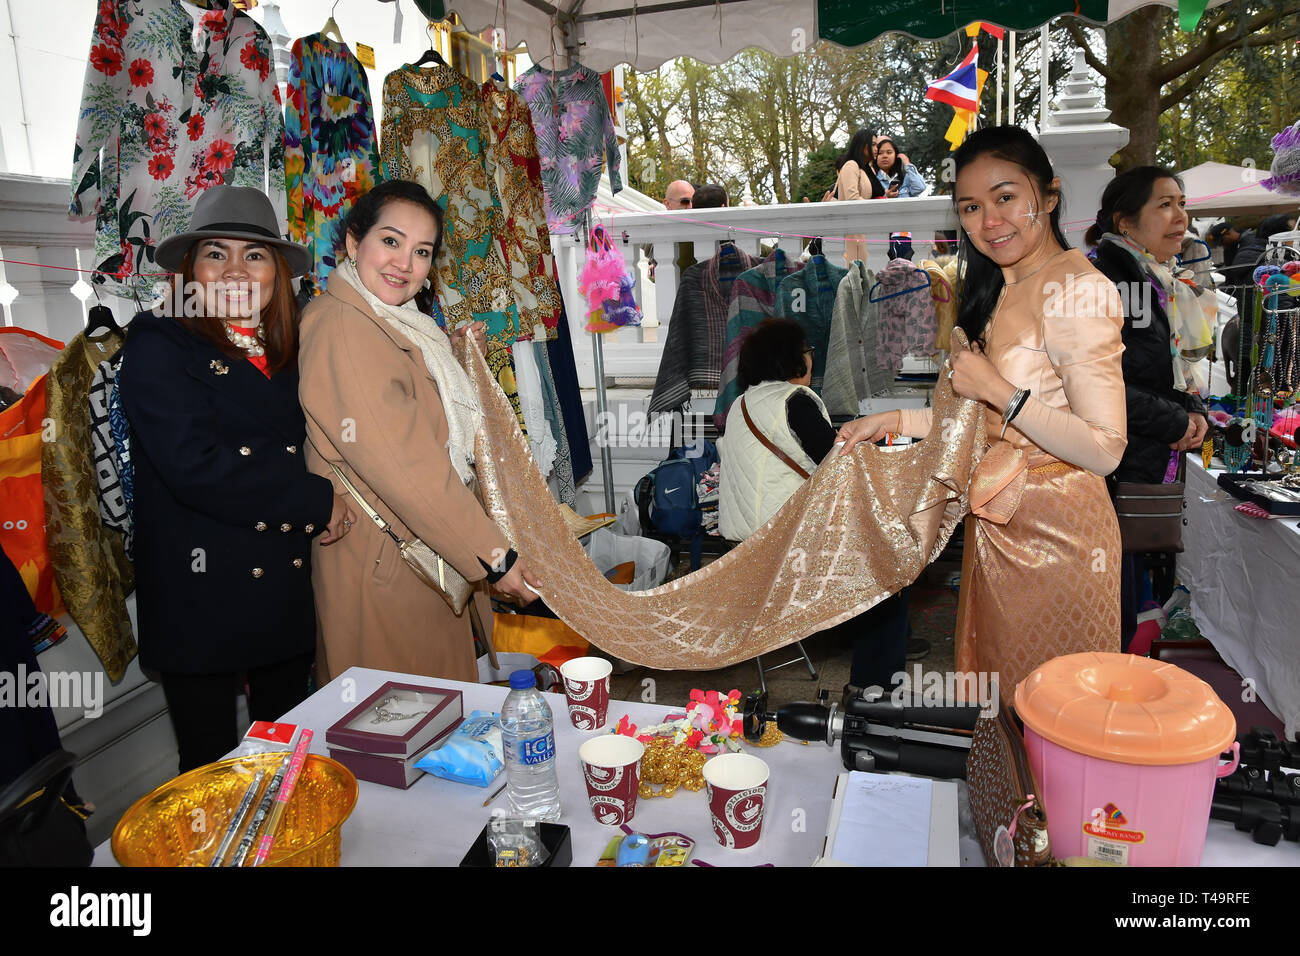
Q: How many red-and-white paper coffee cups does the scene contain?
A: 3